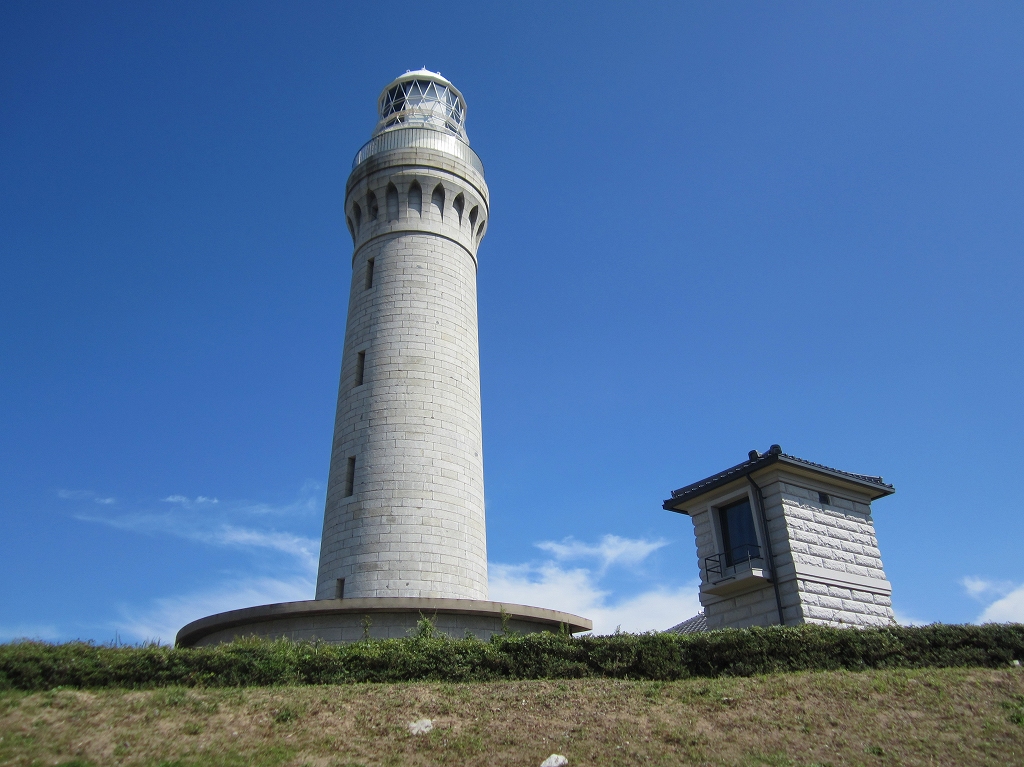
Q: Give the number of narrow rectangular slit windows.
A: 4